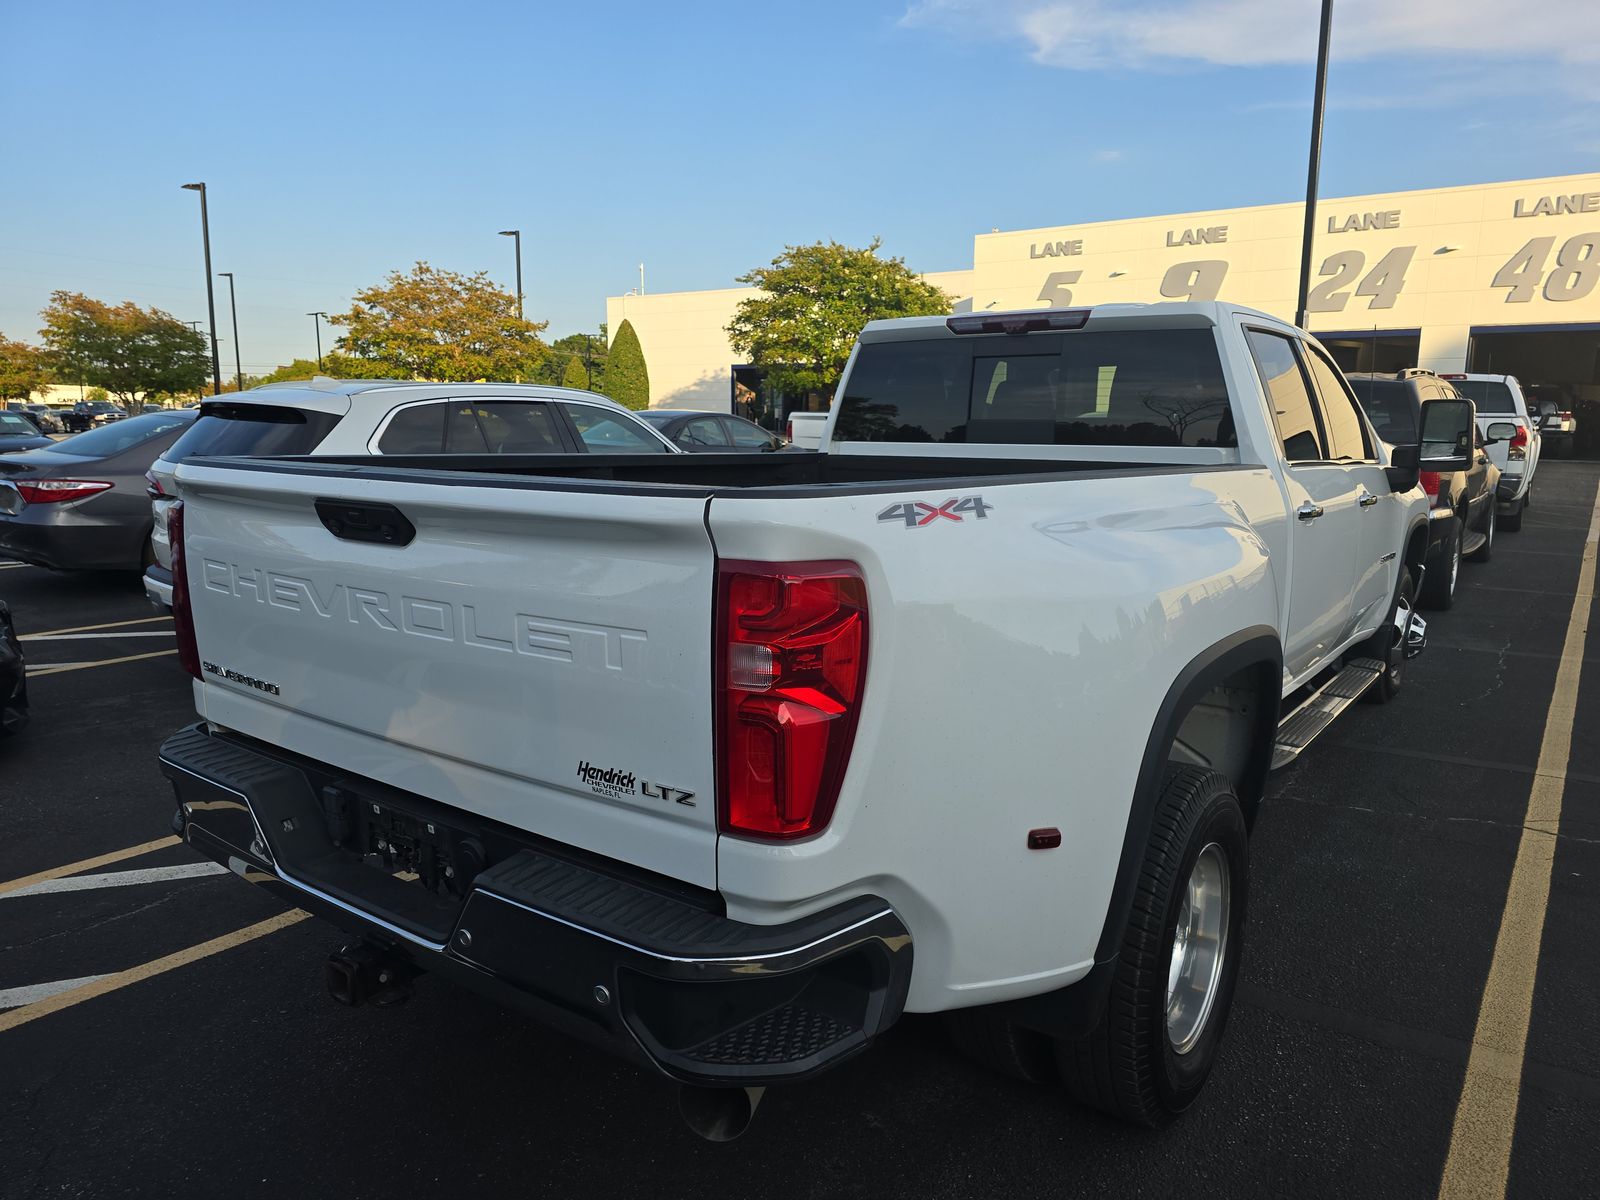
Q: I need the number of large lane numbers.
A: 4